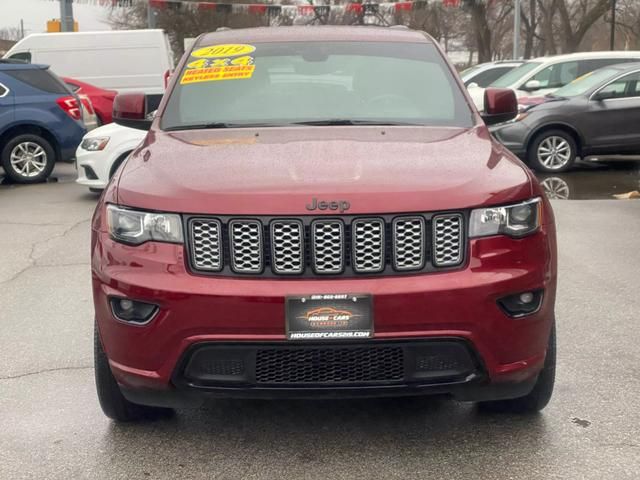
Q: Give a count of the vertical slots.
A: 7